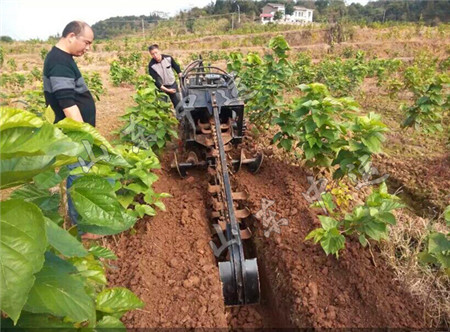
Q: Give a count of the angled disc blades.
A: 4